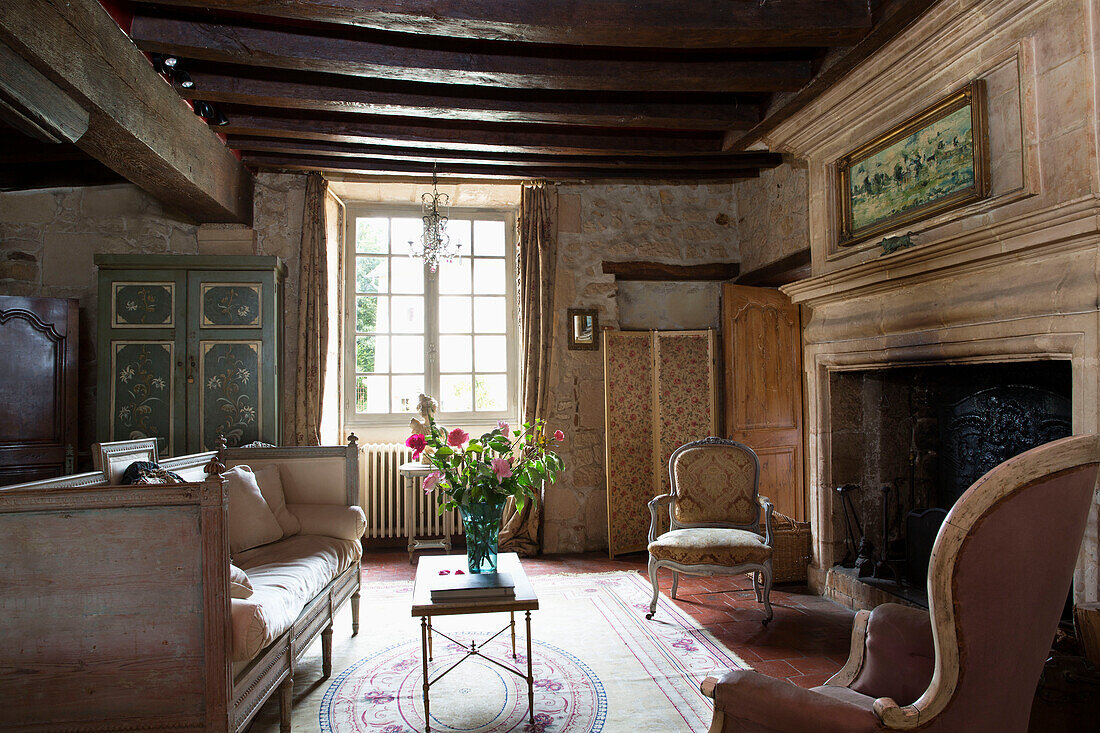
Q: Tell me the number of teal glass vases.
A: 1